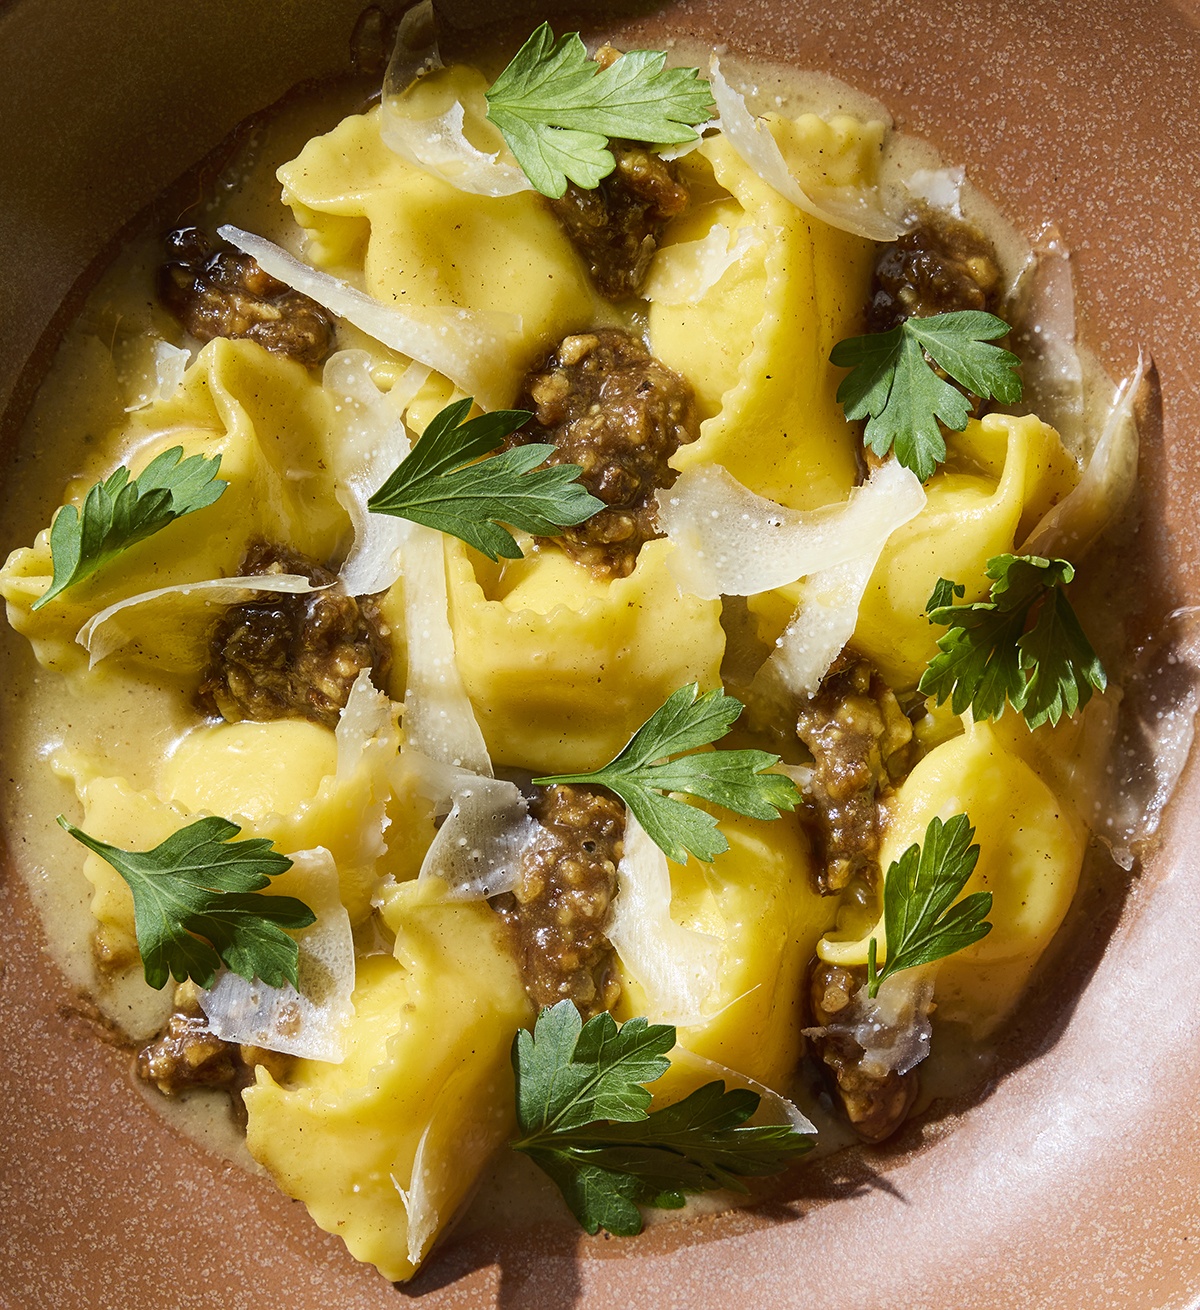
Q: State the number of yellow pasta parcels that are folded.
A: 9